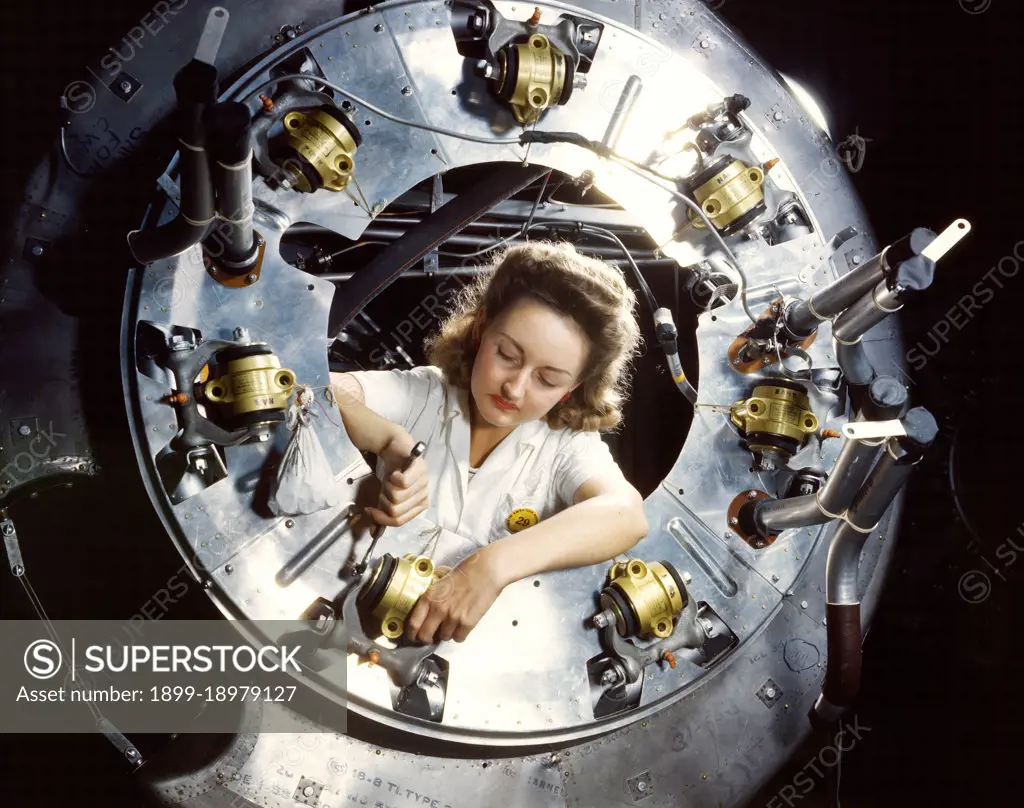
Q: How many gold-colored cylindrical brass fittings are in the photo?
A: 7